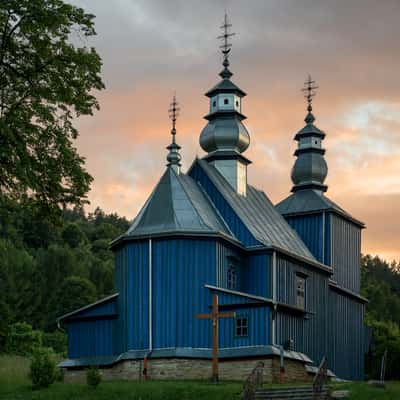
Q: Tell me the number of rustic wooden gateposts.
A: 2